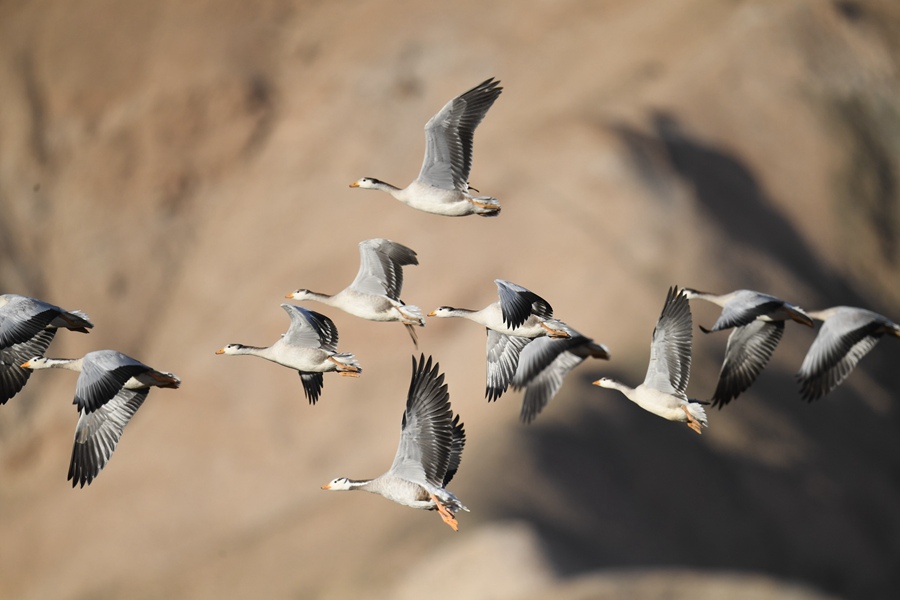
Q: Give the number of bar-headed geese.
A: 11